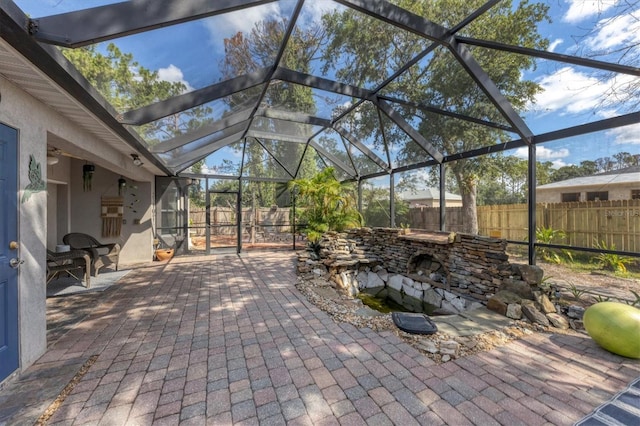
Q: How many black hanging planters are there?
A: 2